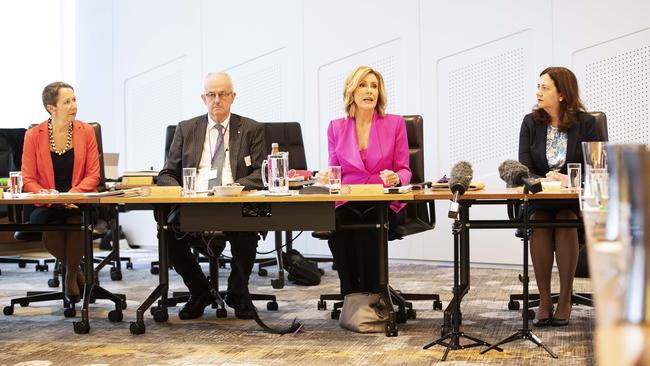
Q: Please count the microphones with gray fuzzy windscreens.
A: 2